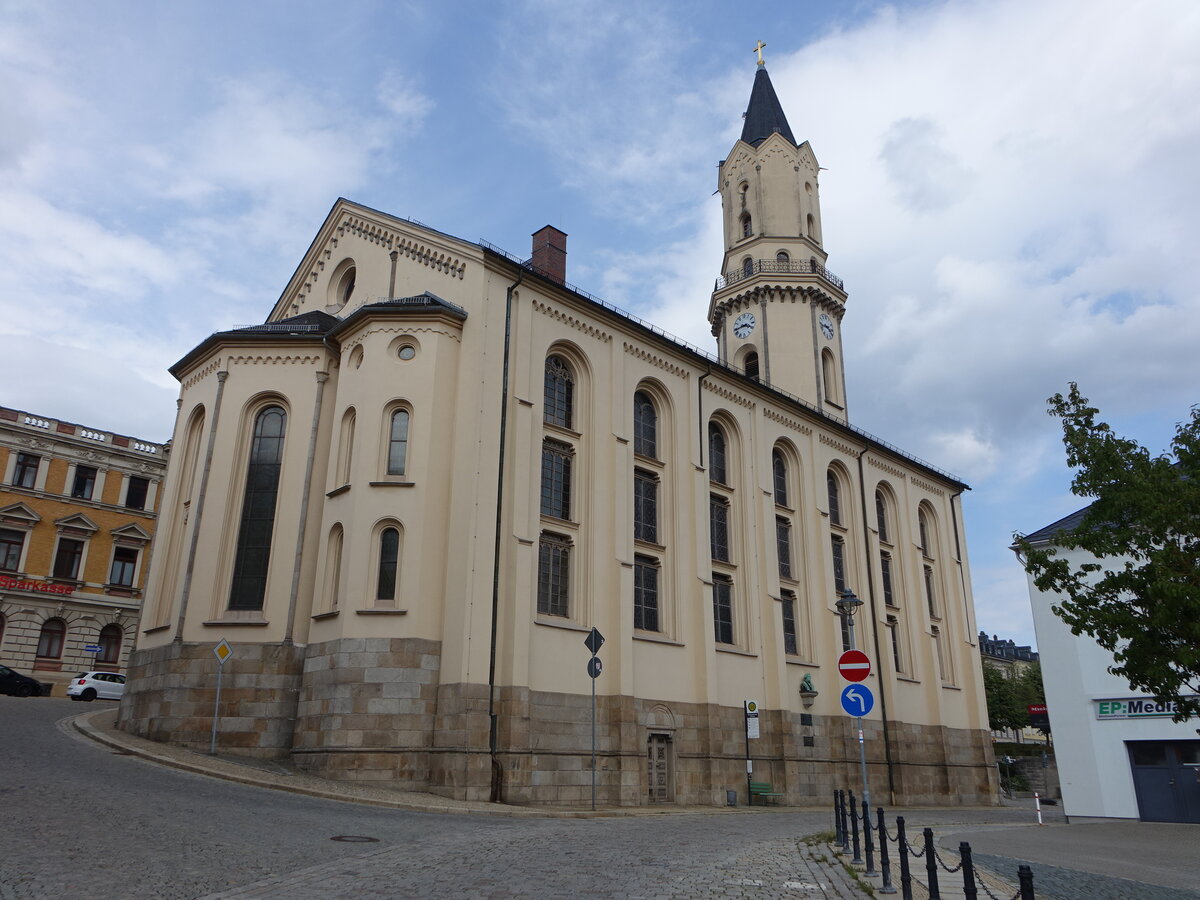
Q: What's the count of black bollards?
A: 10